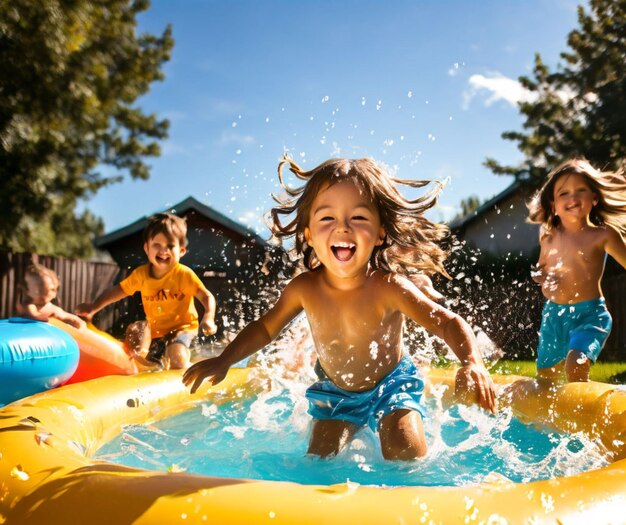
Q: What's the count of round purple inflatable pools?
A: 0